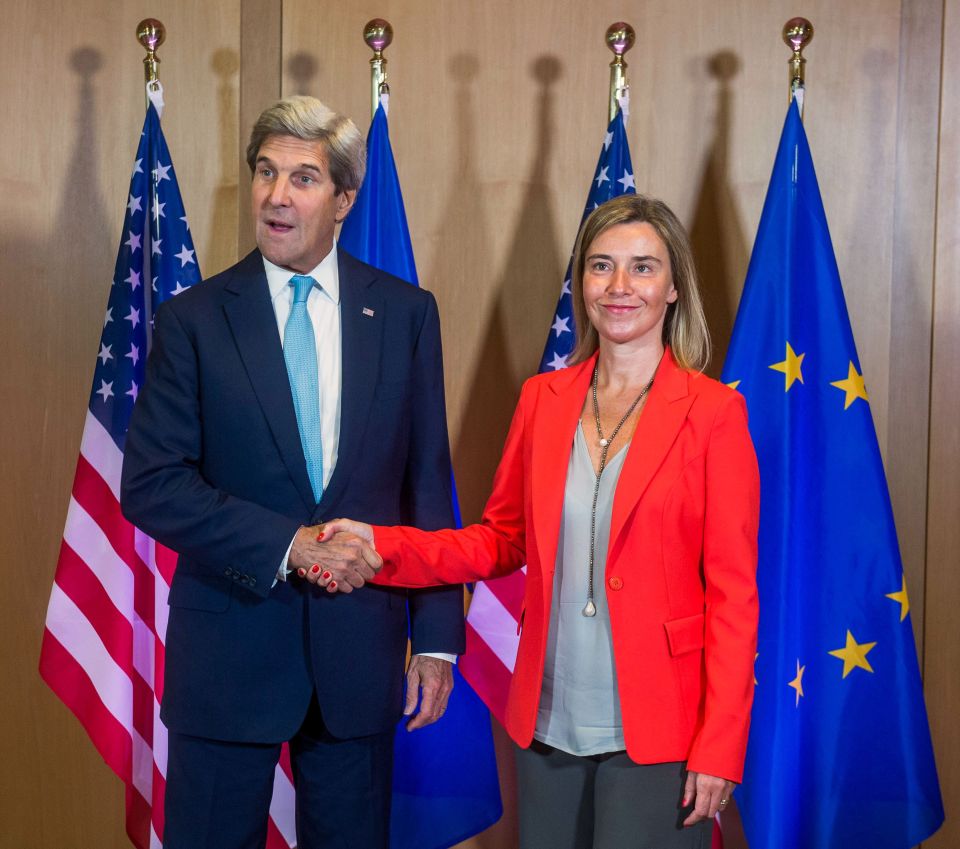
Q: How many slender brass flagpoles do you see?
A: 4